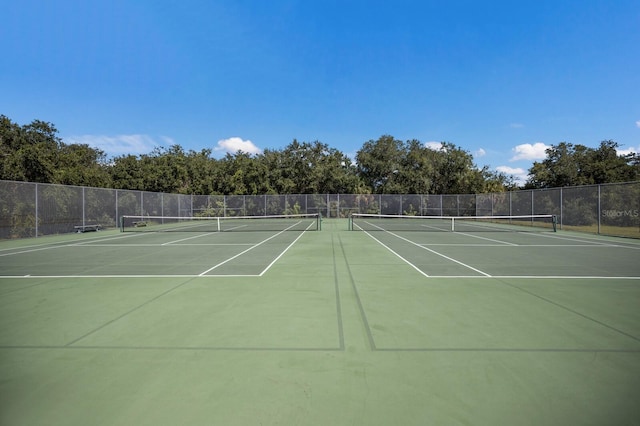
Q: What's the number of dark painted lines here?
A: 6